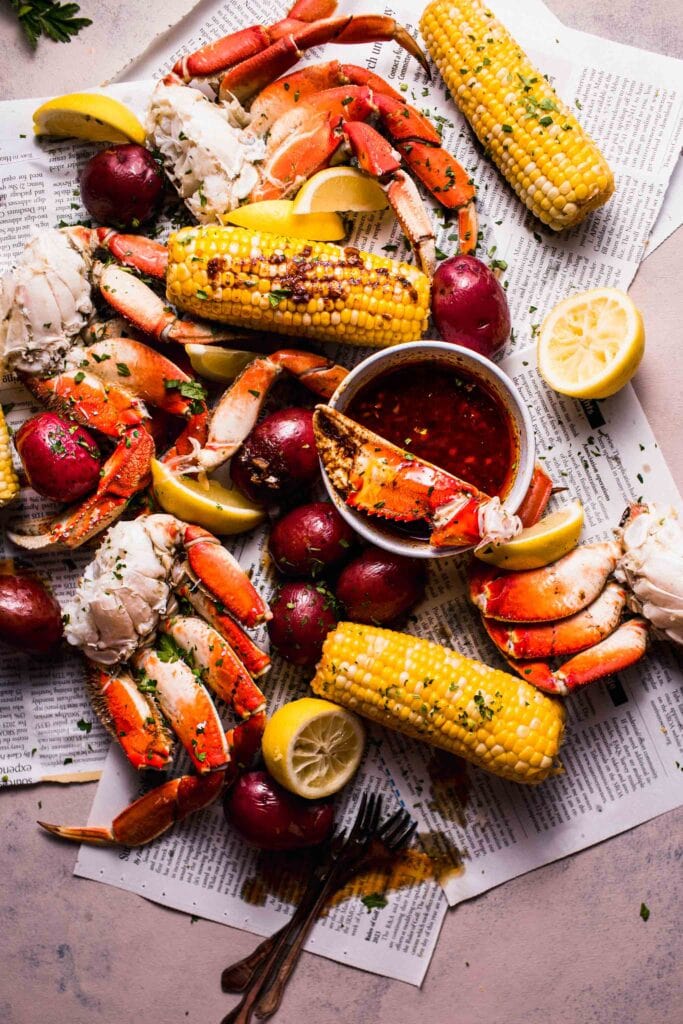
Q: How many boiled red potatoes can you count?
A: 9